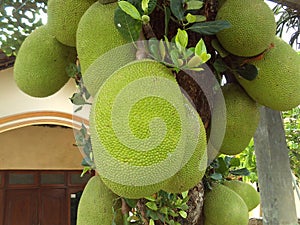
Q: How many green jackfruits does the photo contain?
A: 11